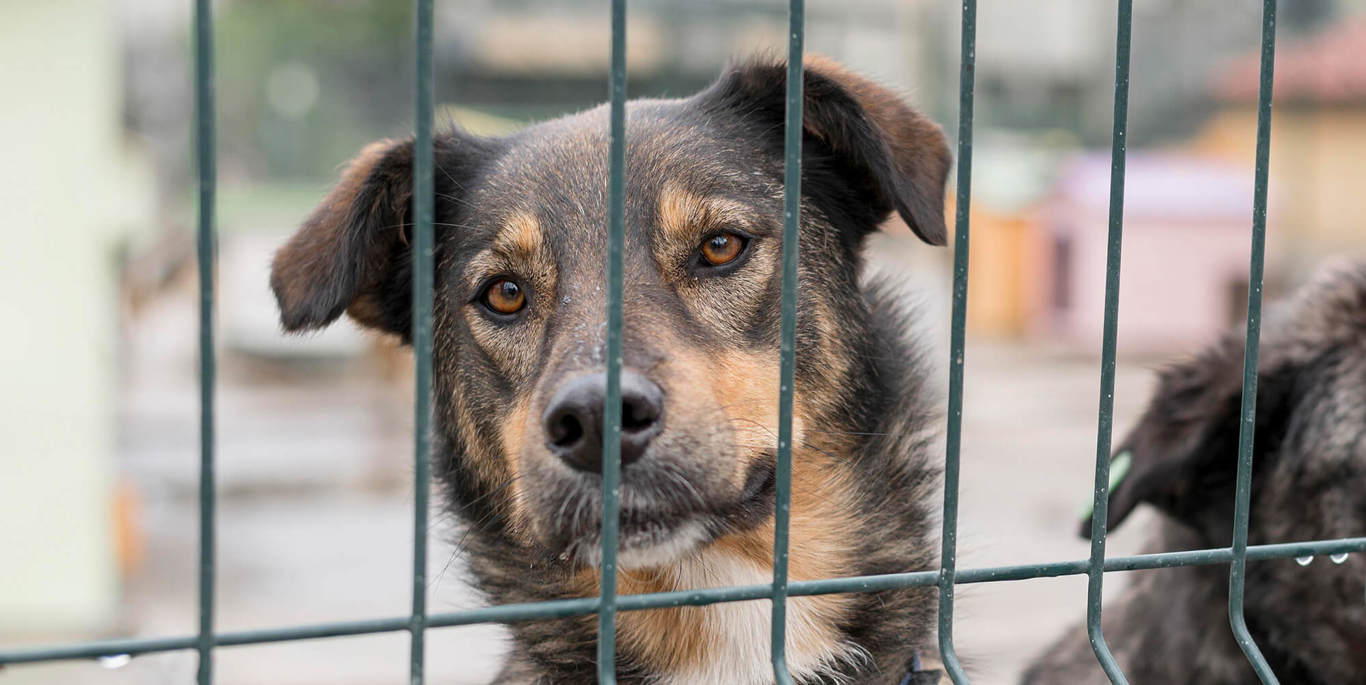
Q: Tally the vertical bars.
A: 7